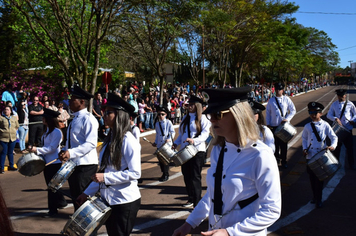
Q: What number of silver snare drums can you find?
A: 8